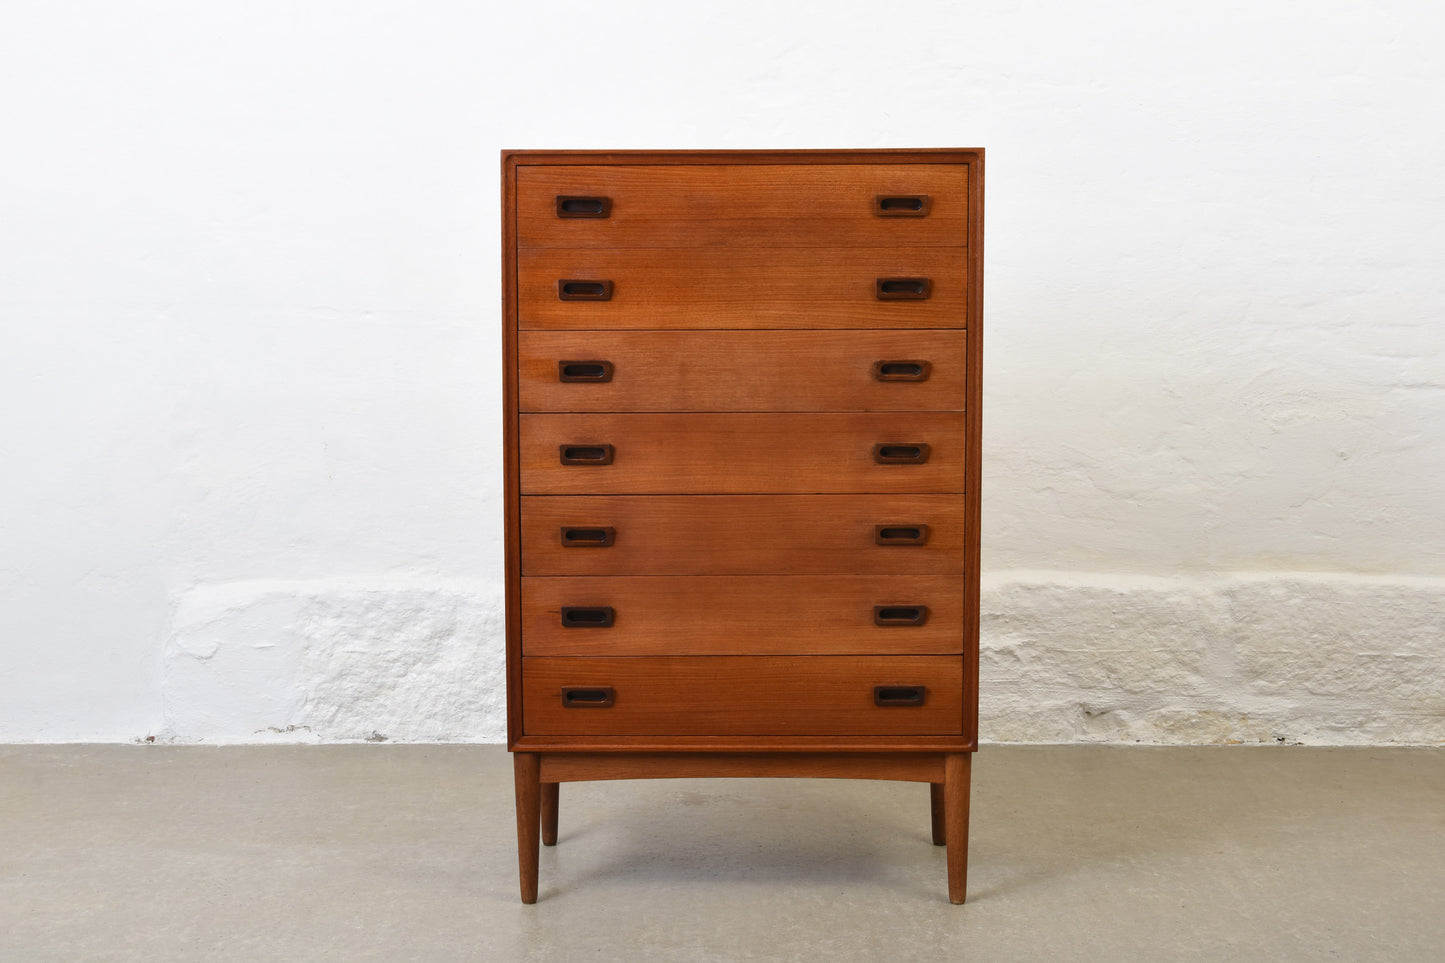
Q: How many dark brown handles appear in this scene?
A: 14